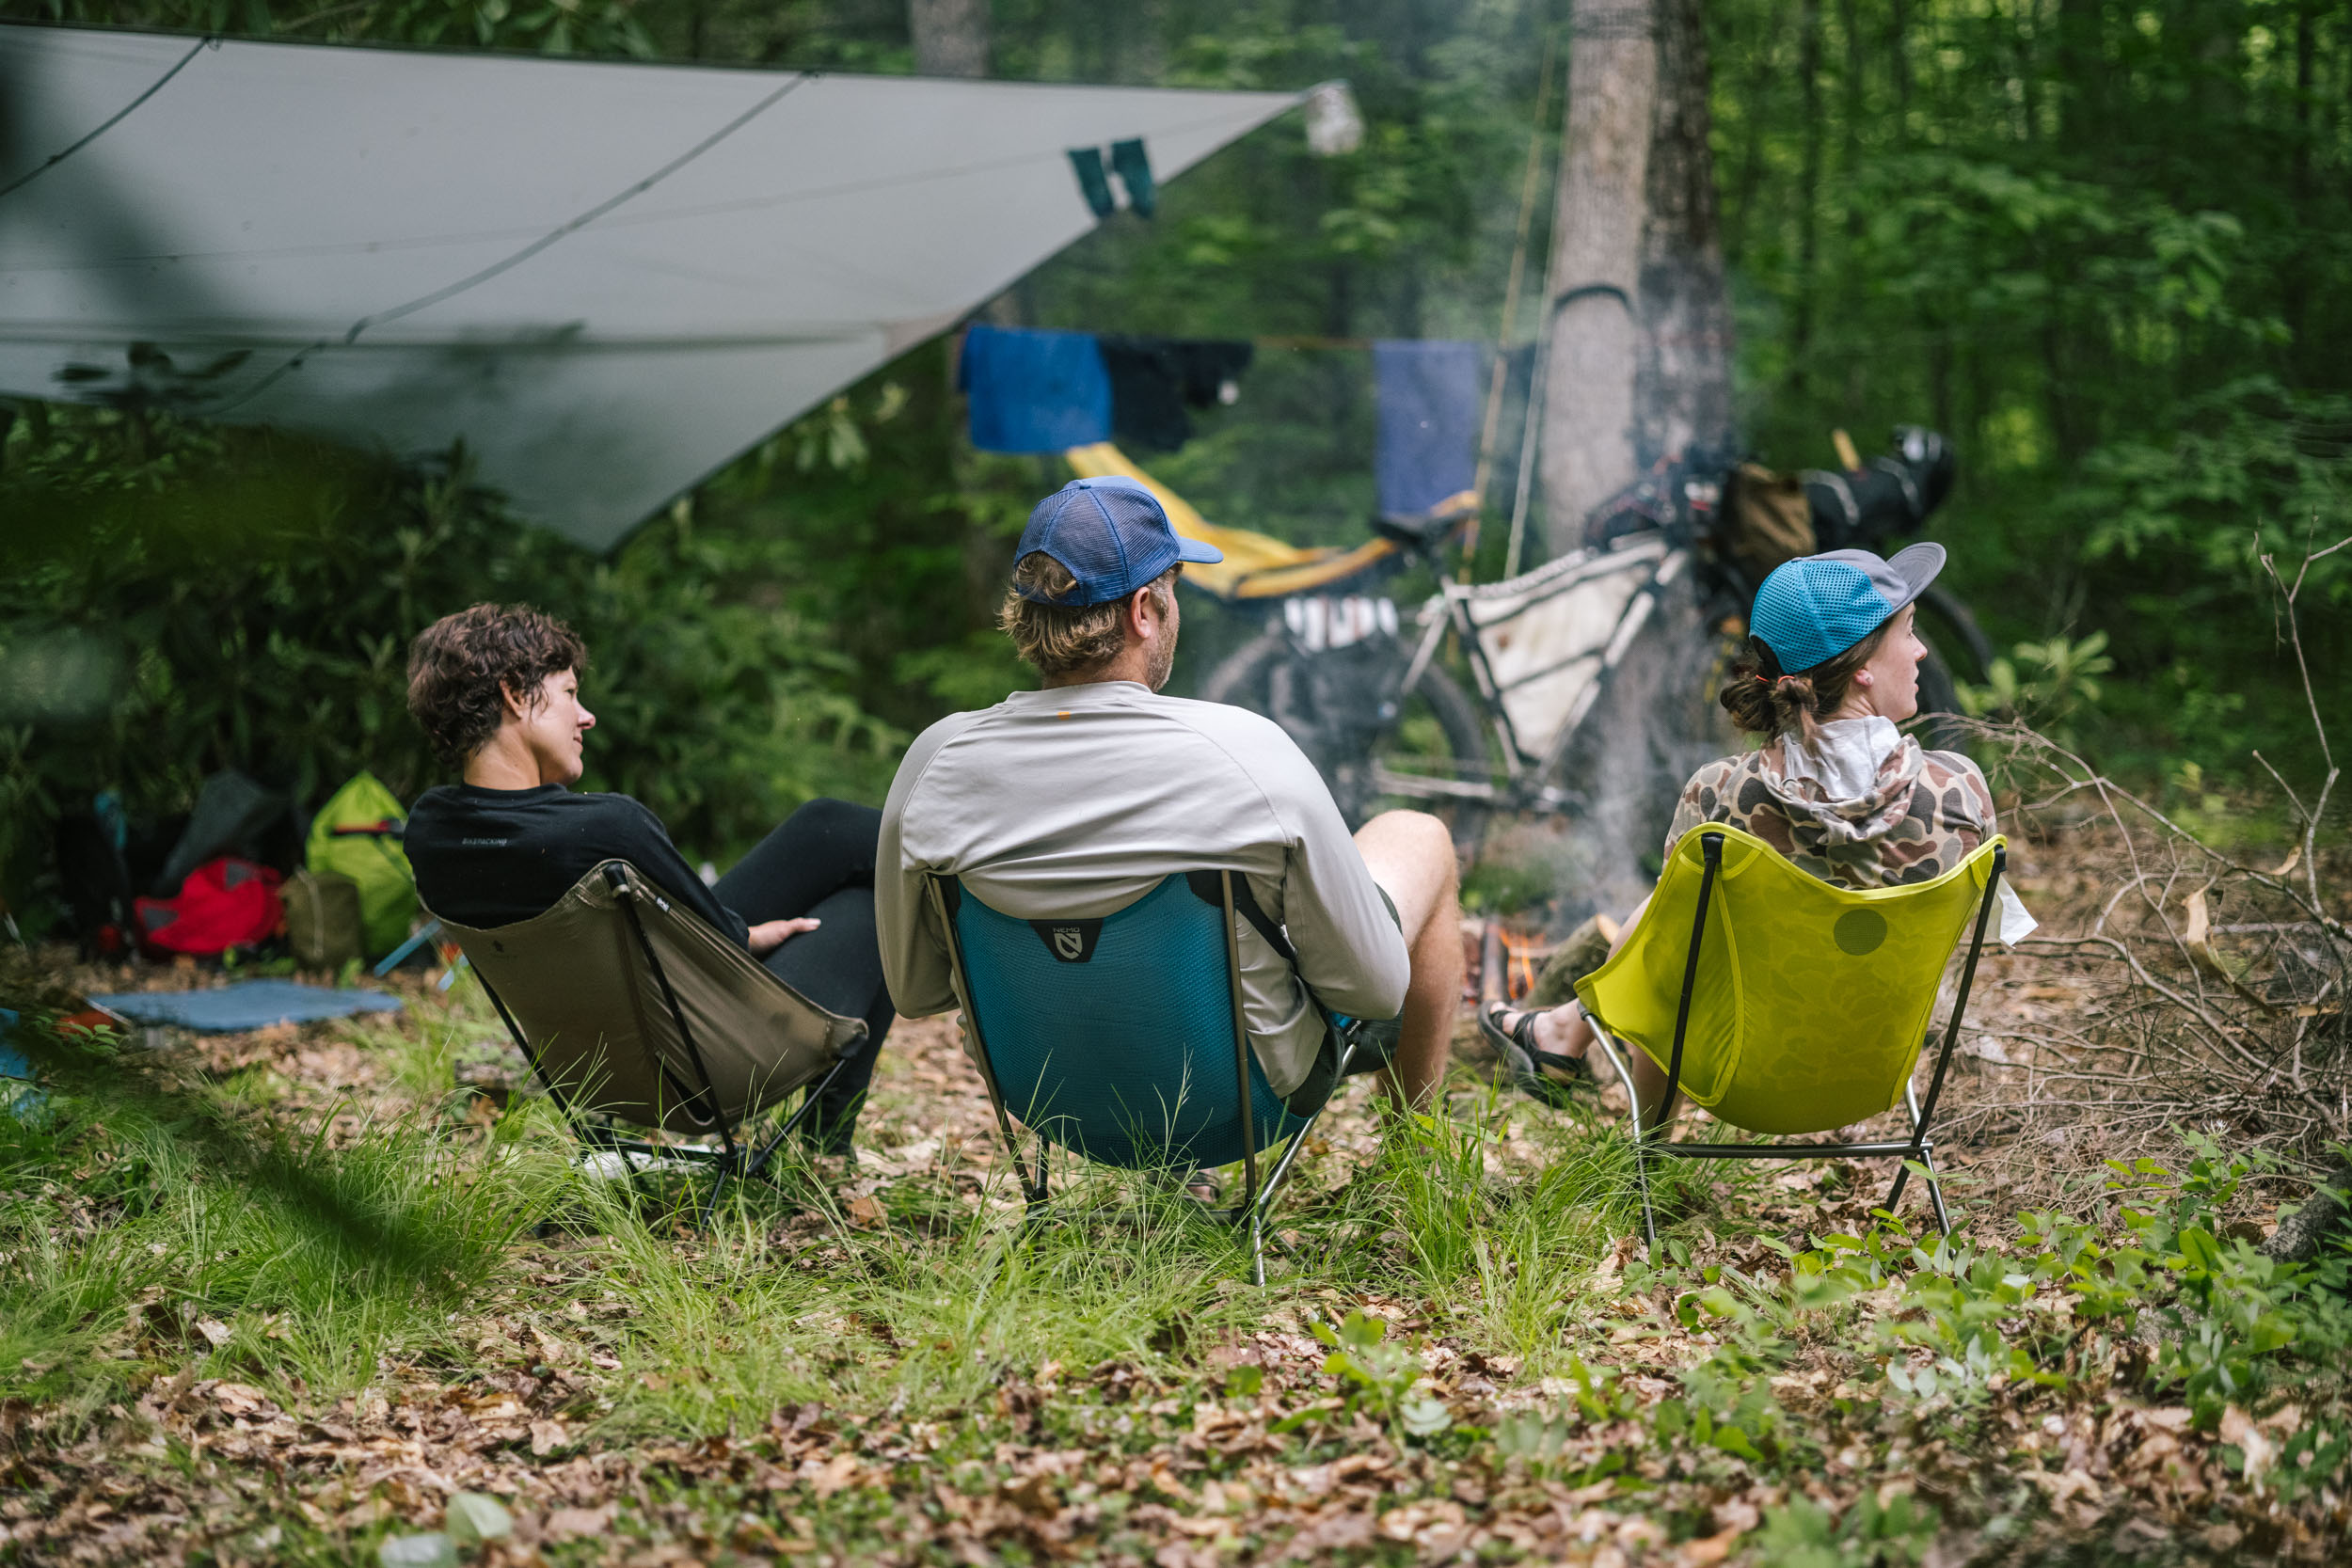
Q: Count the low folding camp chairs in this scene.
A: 3